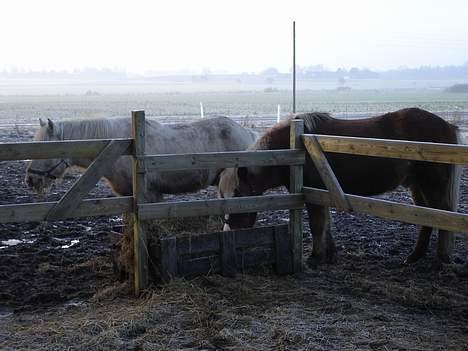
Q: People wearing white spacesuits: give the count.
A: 0